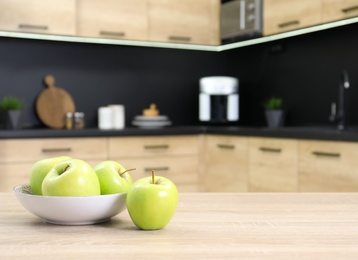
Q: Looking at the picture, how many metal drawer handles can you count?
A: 11